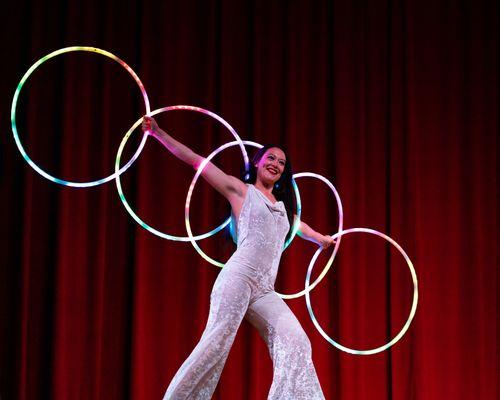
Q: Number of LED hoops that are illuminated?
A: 5